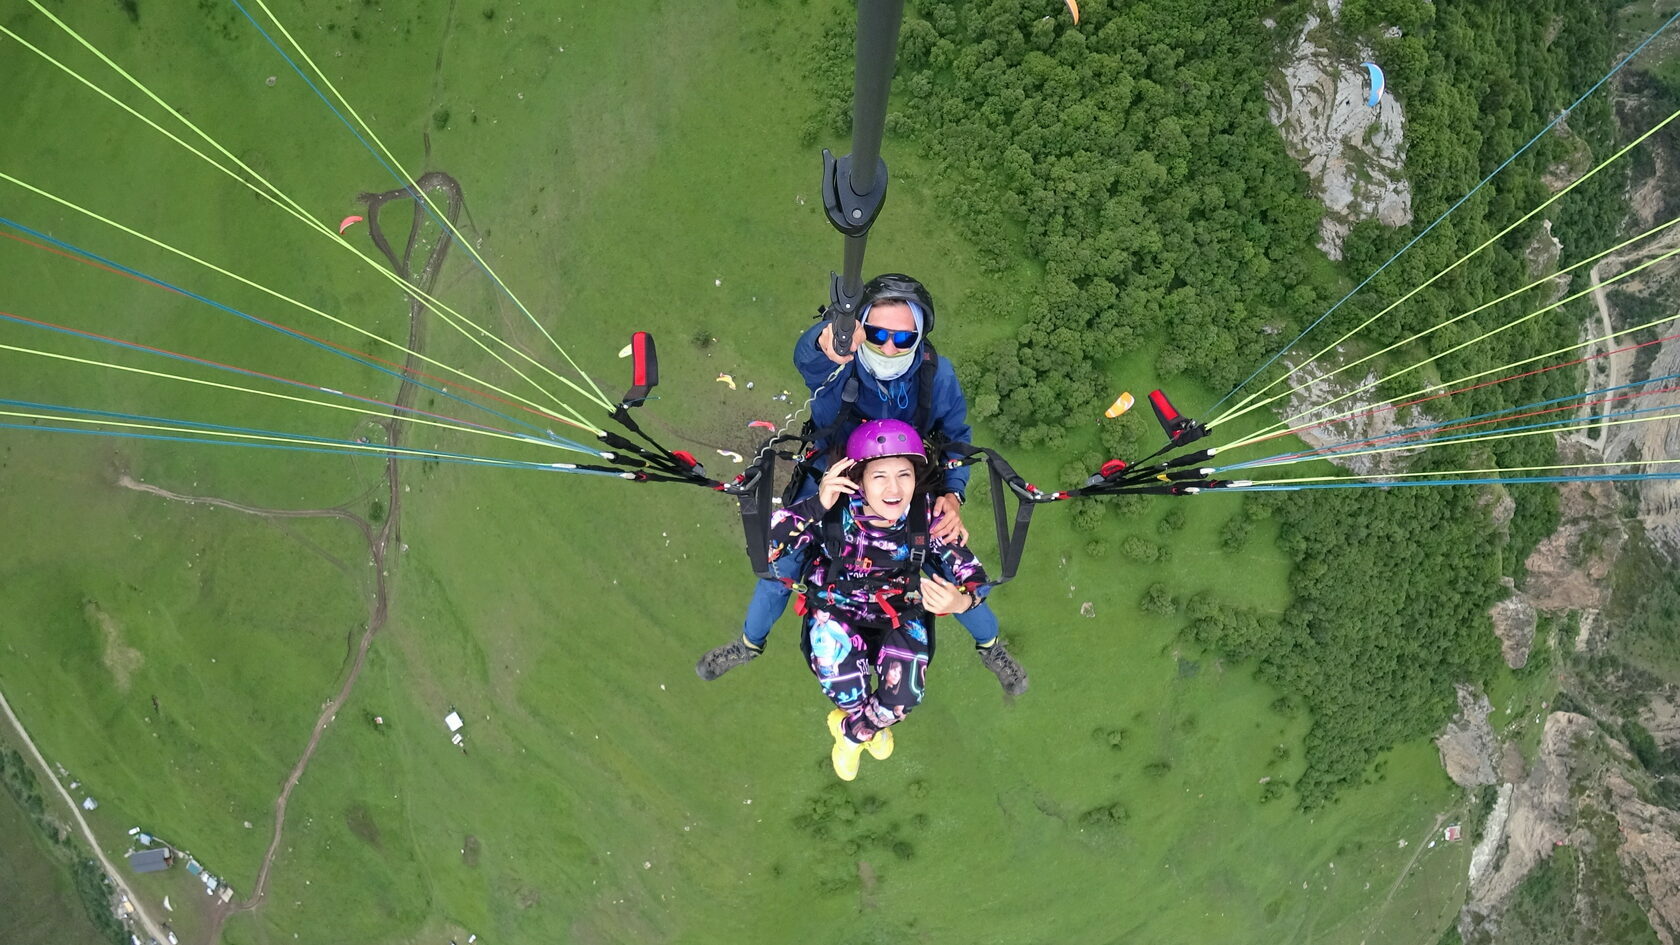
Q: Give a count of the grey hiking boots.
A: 2